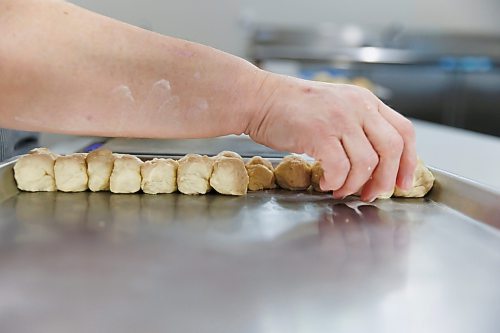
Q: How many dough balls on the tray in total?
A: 12